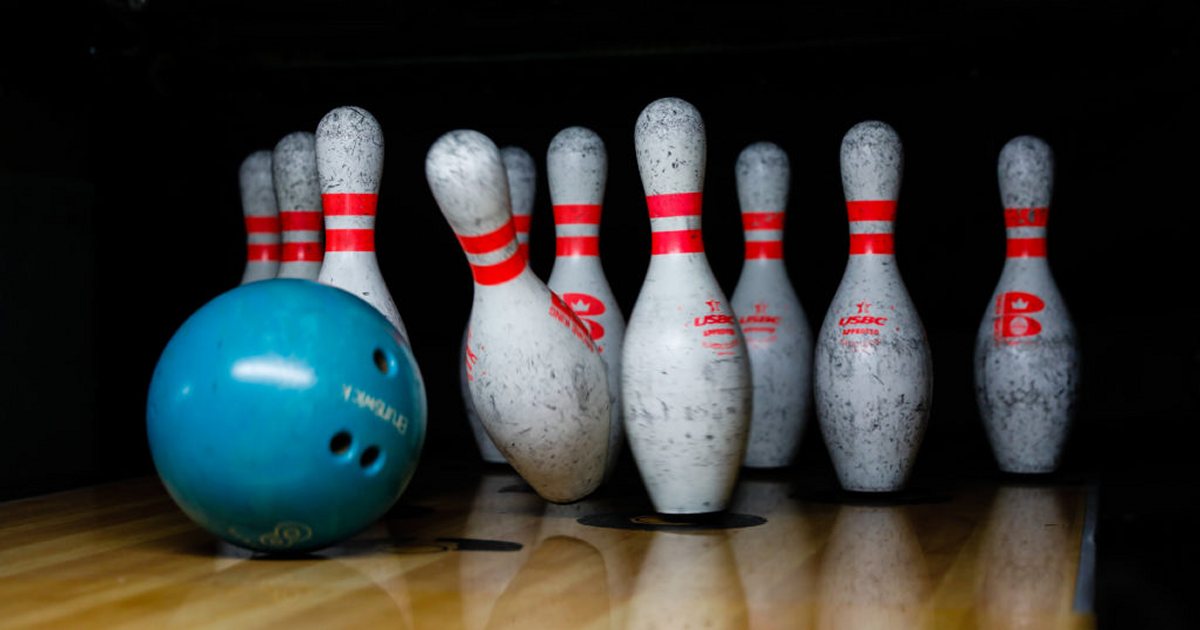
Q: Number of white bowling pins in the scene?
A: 10